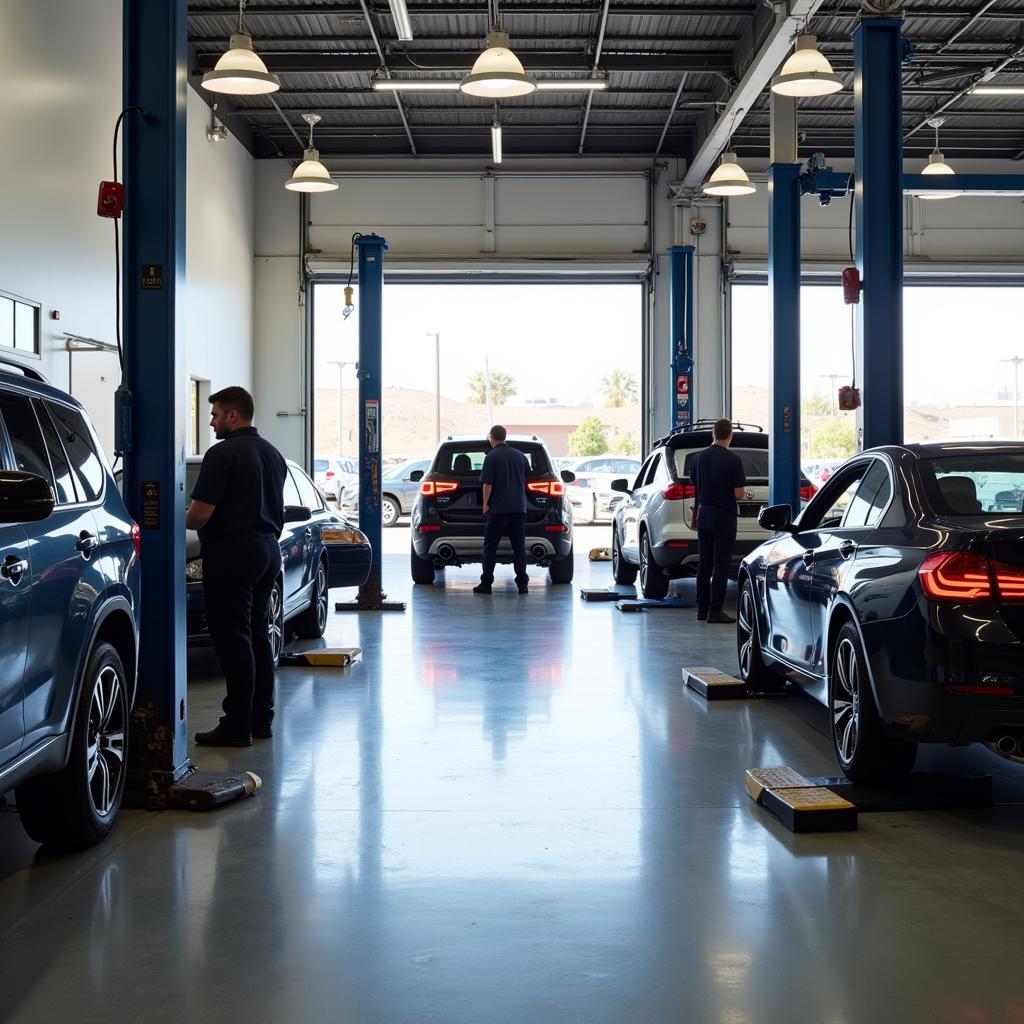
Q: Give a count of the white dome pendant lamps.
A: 6